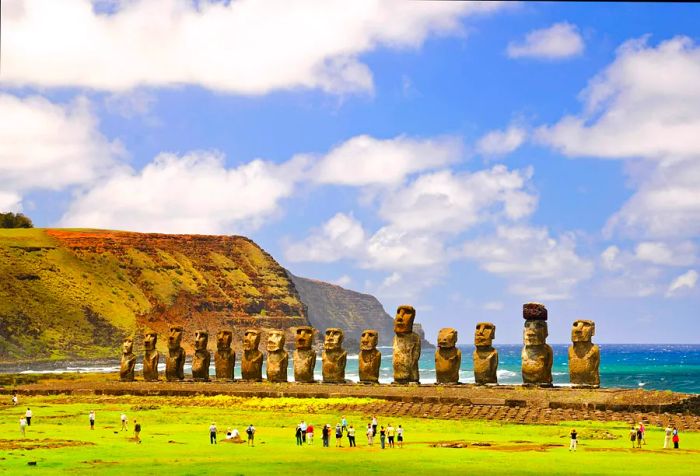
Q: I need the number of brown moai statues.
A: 15